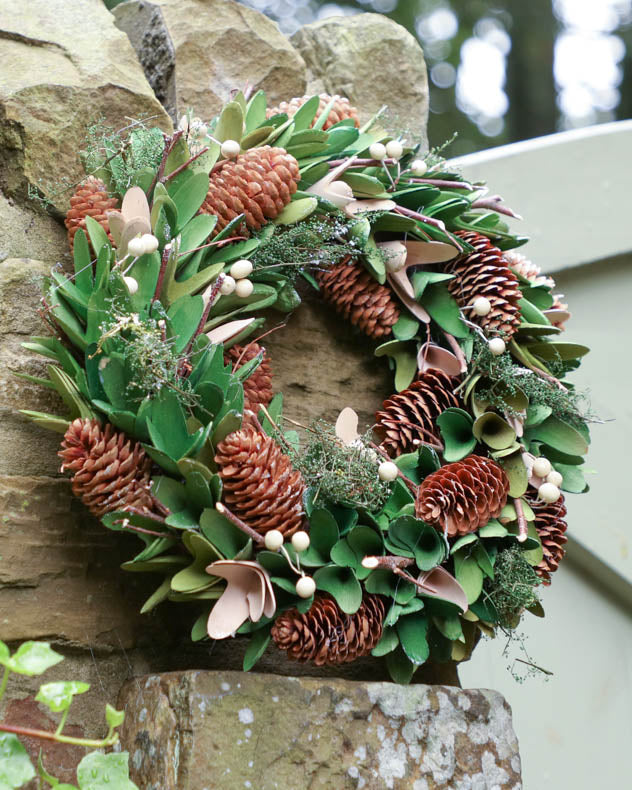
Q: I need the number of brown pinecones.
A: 13